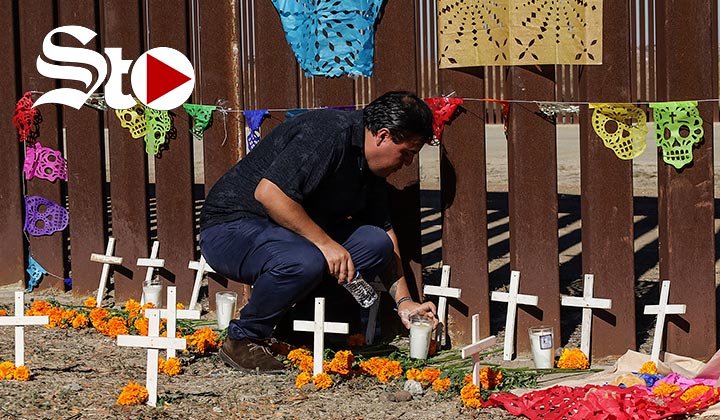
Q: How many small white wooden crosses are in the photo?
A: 12